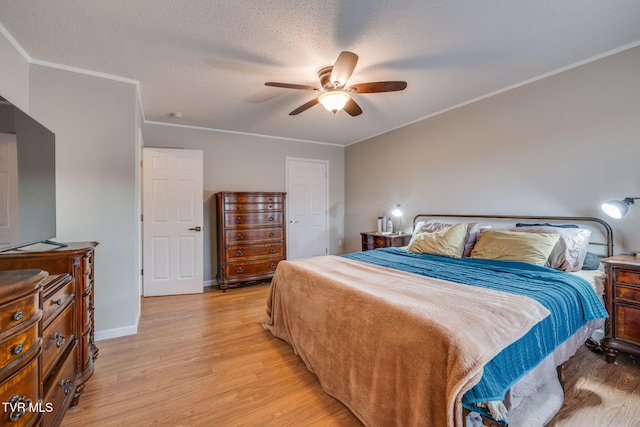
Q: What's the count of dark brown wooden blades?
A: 4